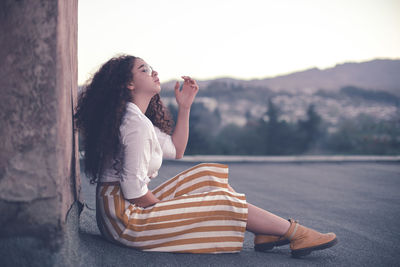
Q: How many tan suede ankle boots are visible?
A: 2